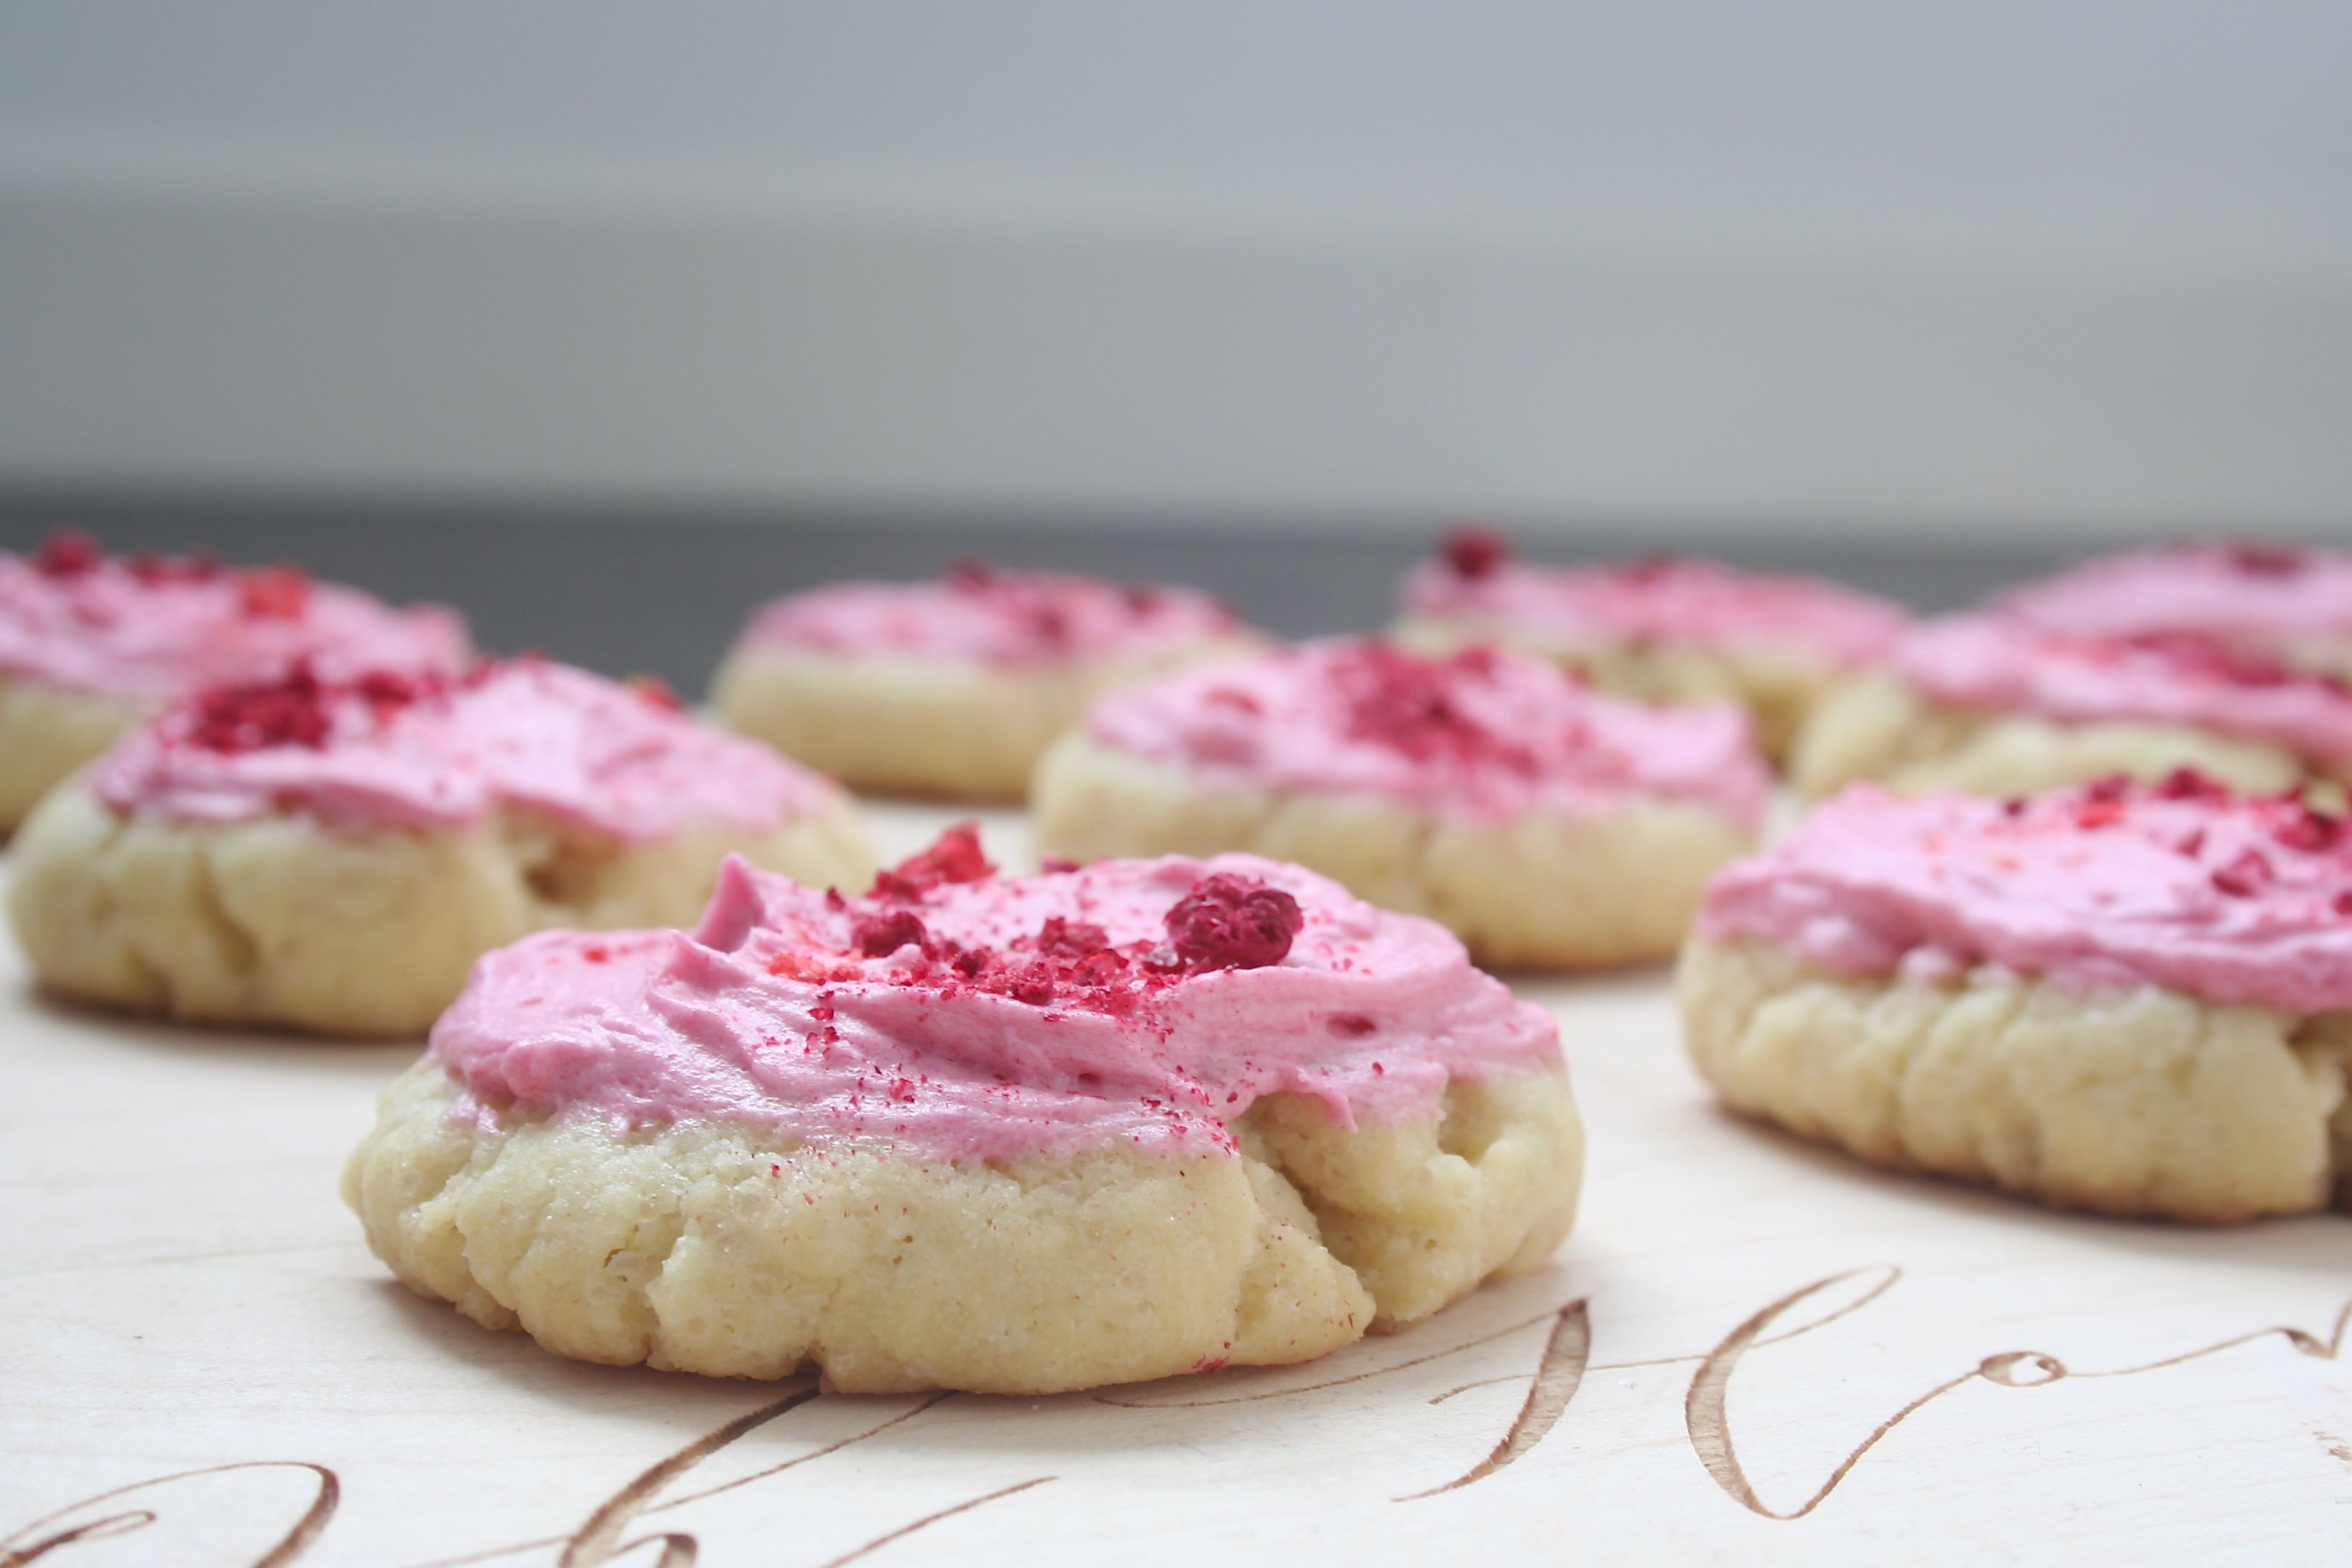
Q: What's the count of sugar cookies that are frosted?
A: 9